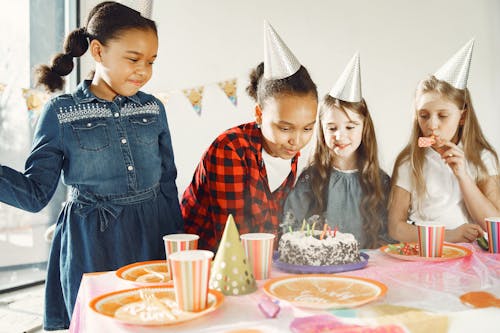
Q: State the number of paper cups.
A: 5